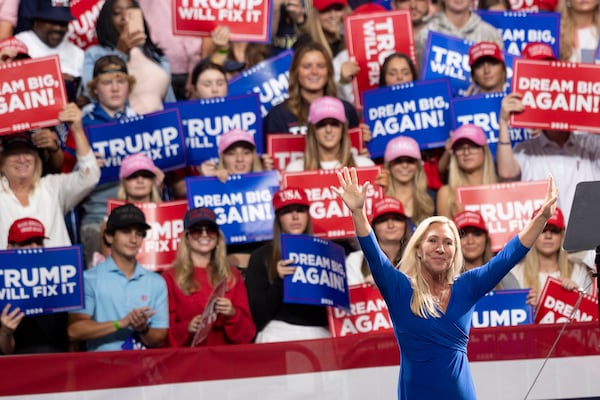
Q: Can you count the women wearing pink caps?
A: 5